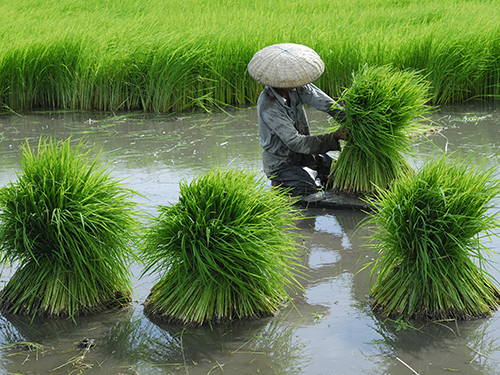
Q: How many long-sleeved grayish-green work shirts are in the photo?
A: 1